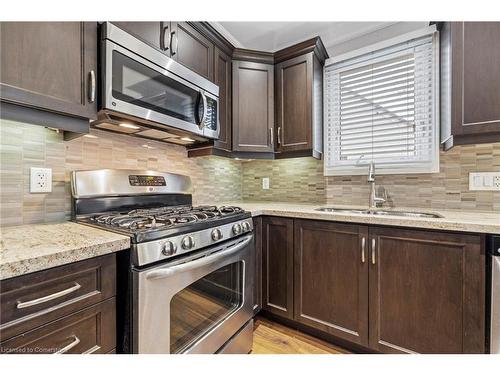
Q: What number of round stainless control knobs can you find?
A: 5